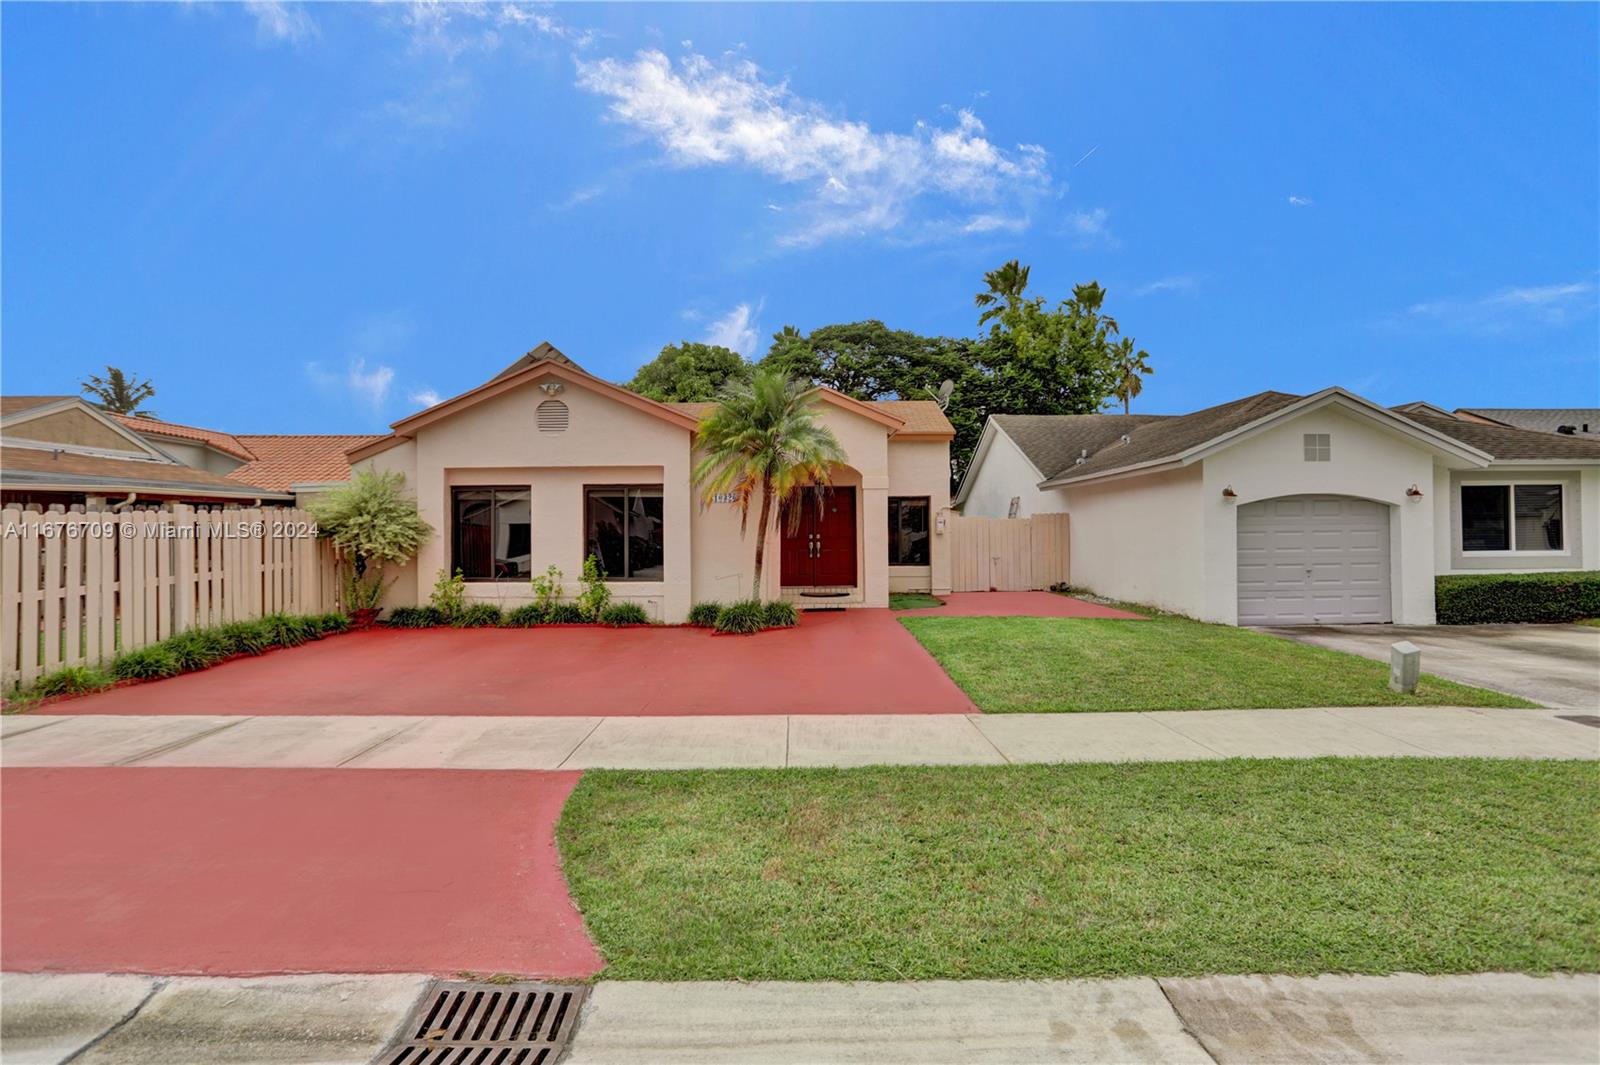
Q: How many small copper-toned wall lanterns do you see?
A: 2